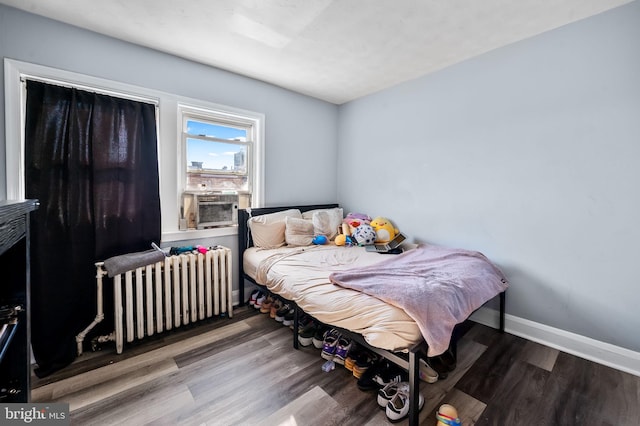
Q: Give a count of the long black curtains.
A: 1